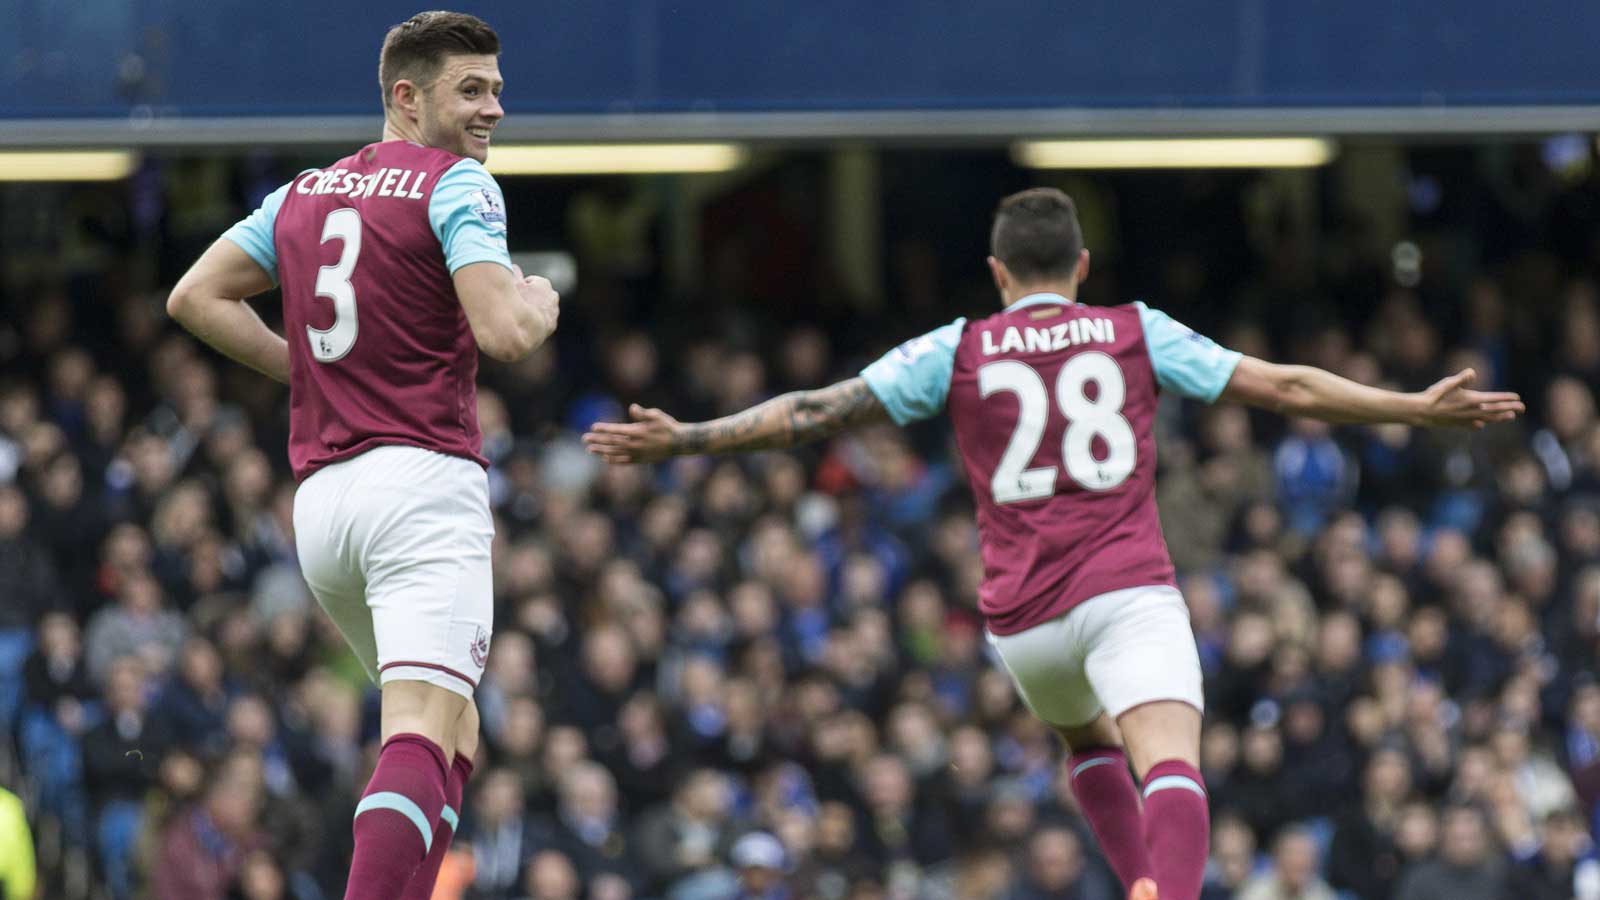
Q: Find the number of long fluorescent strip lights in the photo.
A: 3